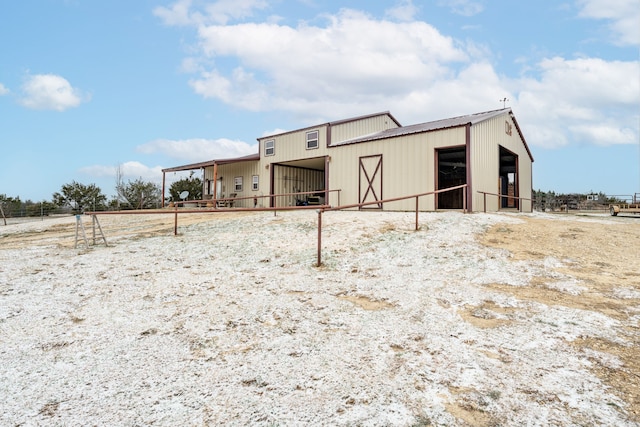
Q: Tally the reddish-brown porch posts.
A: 2